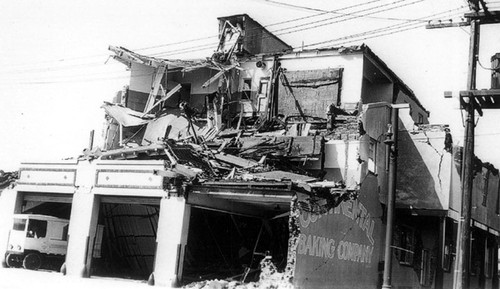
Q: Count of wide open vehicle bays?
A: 3